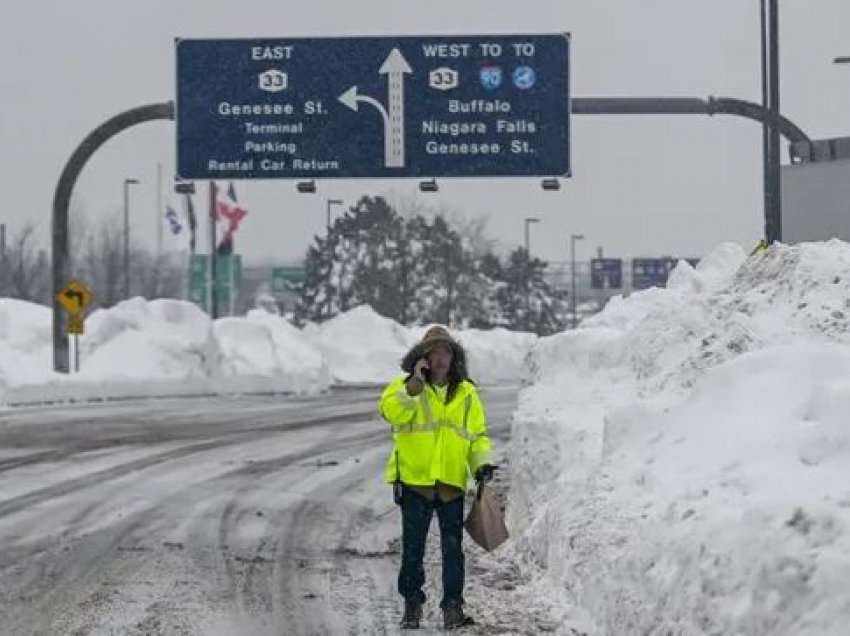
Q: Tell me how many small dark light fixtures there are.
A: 4